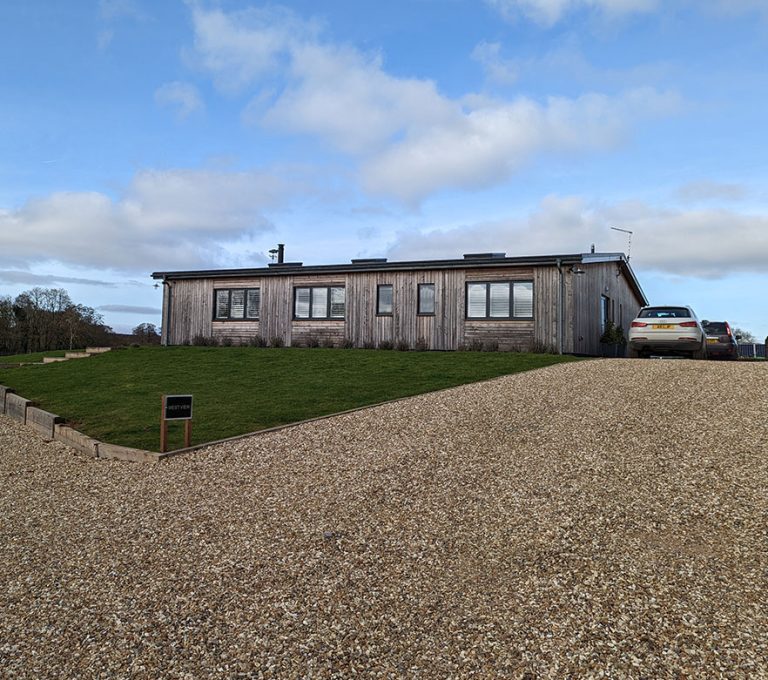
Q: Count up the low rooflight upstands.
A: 3